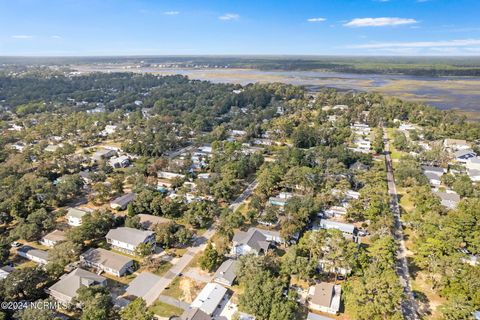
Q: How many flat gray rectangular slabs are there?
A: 1